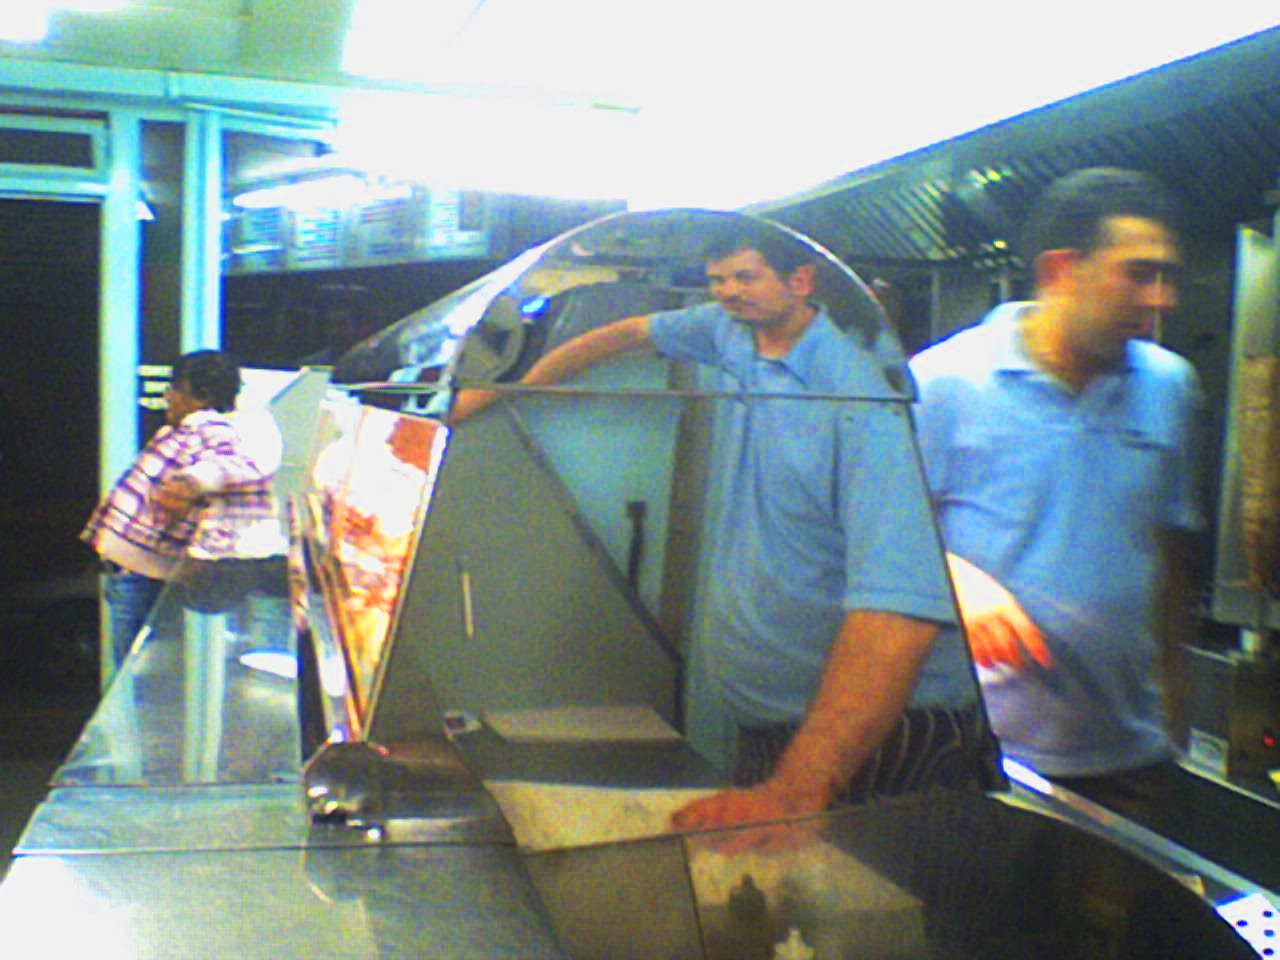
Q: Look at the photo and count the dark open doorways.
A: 1